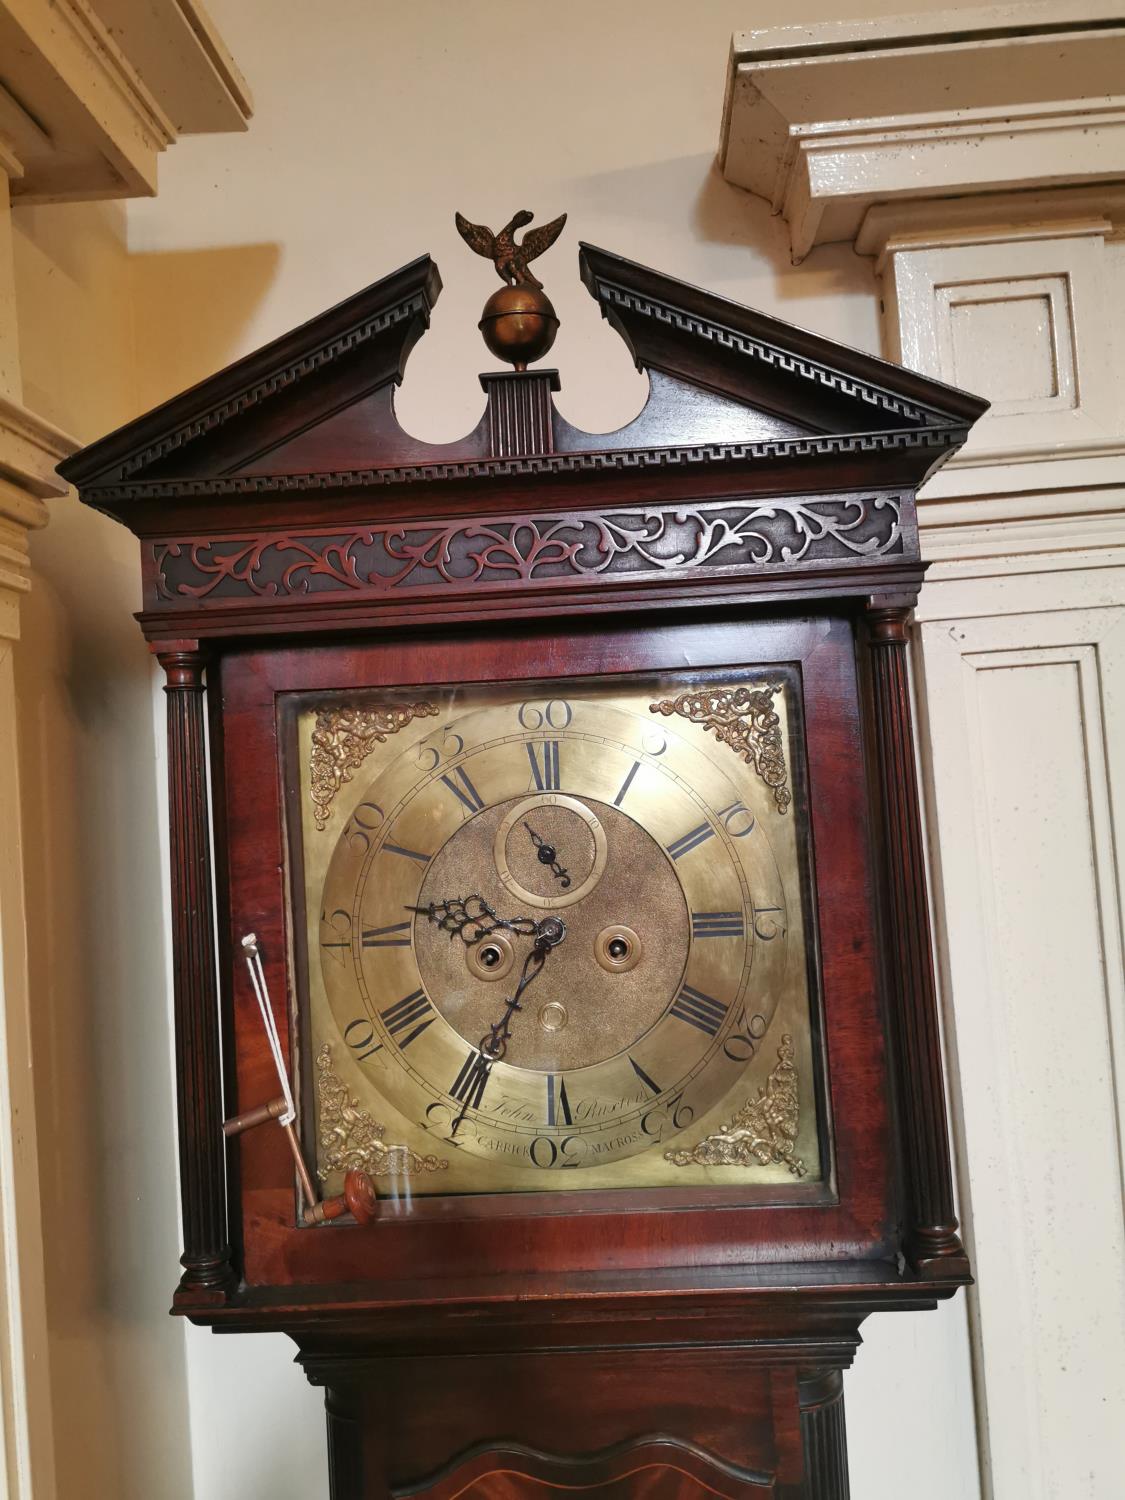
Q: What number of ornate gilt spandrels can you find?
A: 4